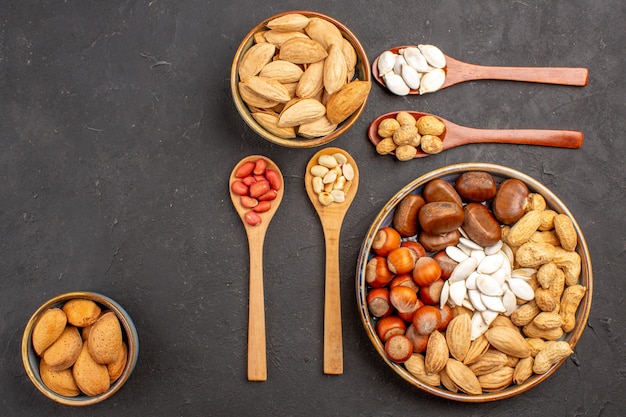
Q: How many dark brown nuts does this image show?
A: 7